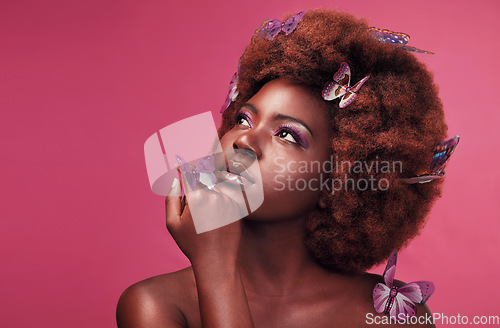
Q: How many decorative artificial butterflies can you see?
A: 7